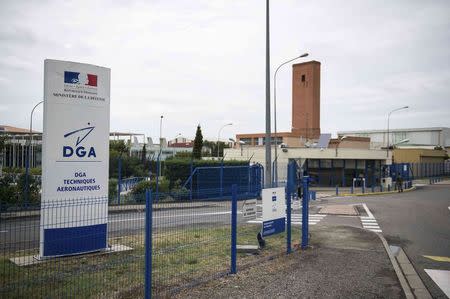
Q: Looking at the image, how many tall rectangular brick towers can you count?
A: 1